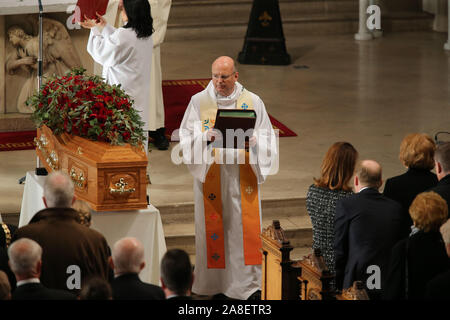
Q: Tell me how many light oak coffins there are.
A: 1